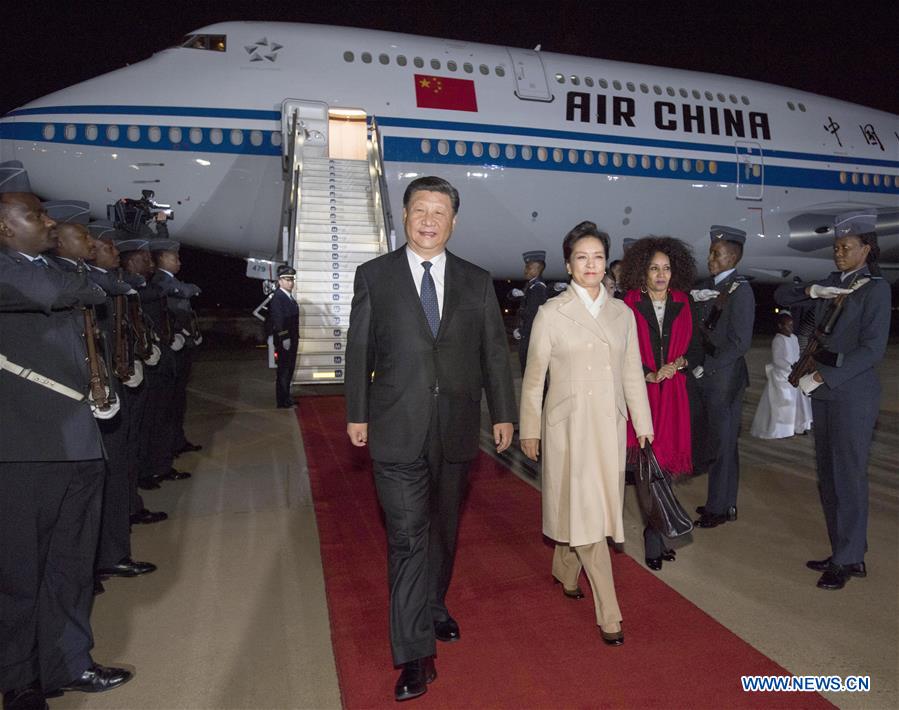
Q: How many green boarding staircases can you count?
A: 0